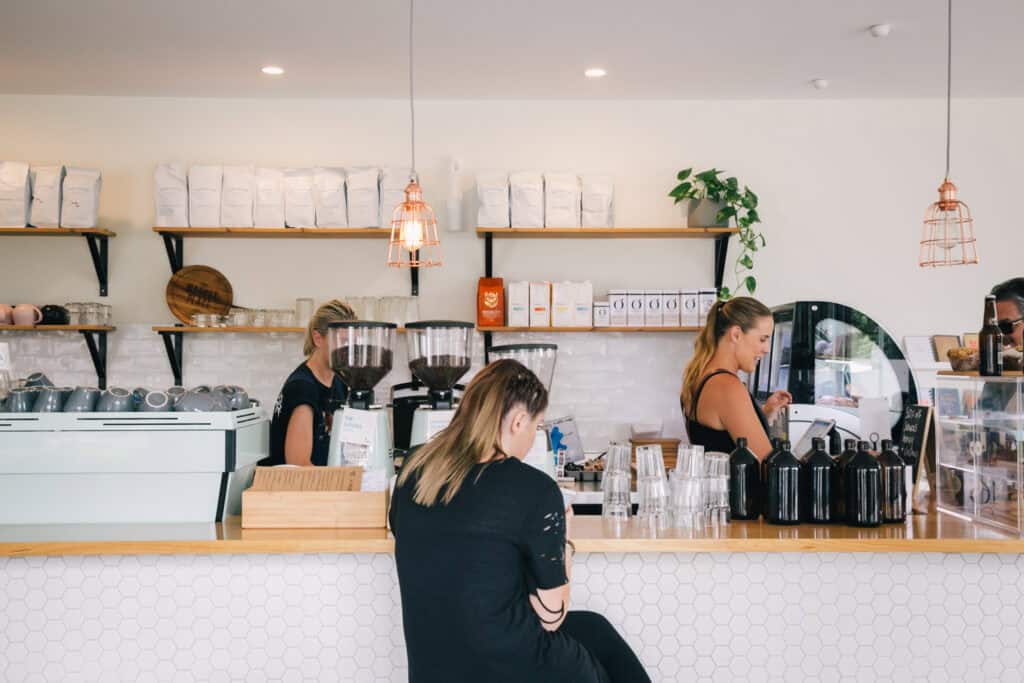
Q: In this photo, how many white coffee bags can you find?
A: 15